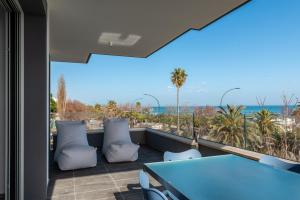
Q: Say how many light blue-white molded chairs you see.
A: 3